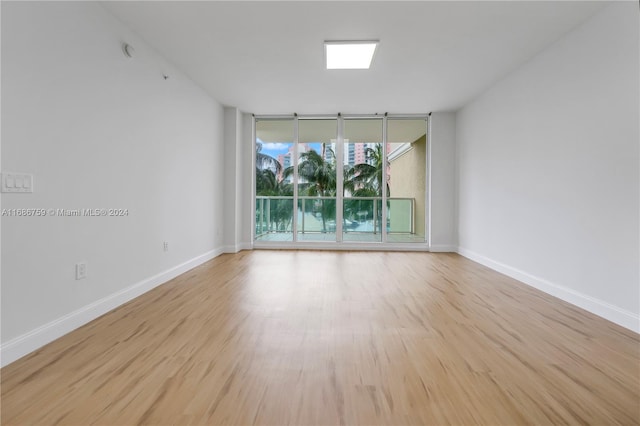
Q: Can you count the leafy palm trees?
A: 3